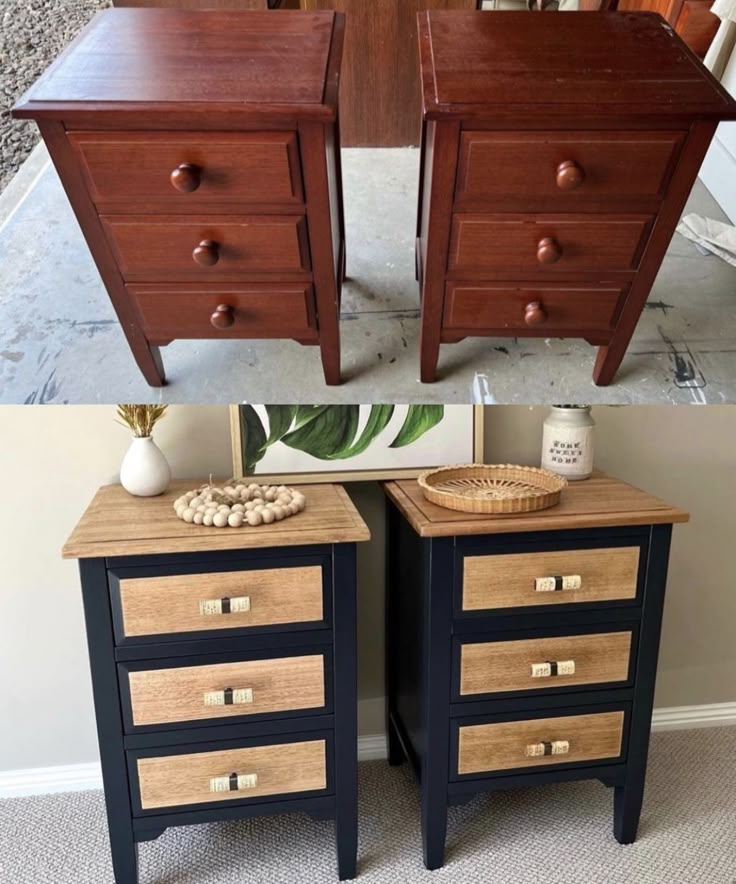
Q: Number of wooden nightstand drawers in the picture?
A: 12